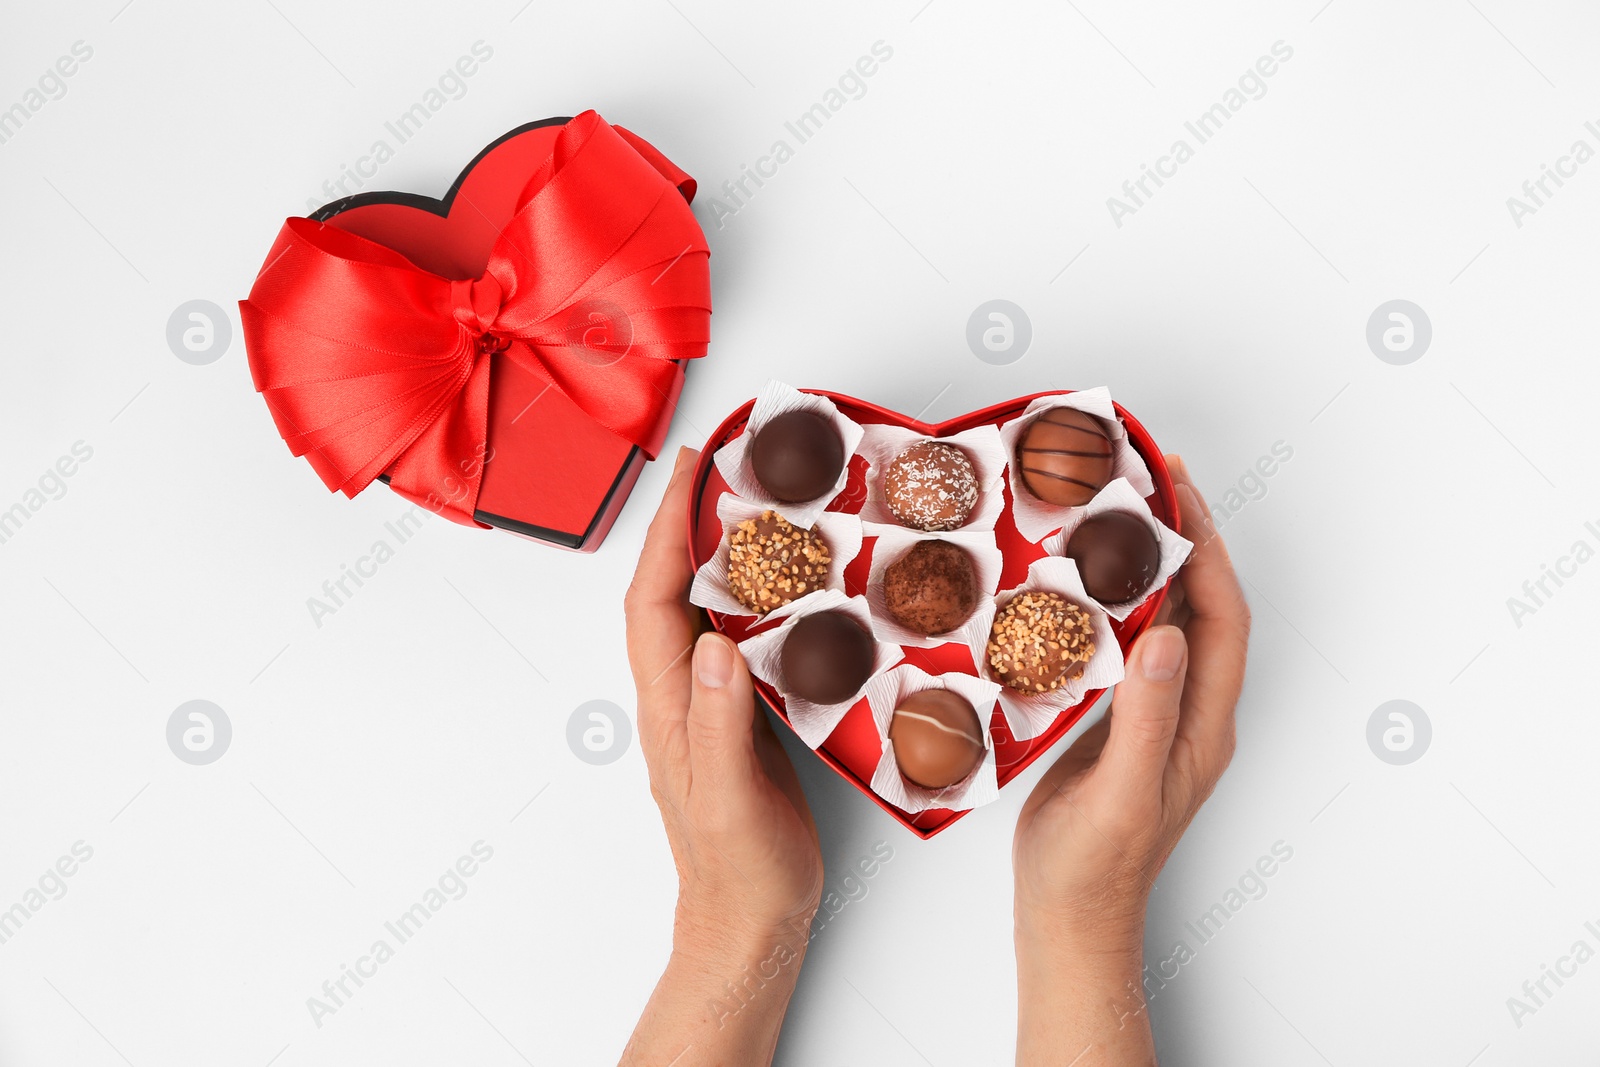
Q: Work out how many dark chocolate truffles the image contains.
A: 3